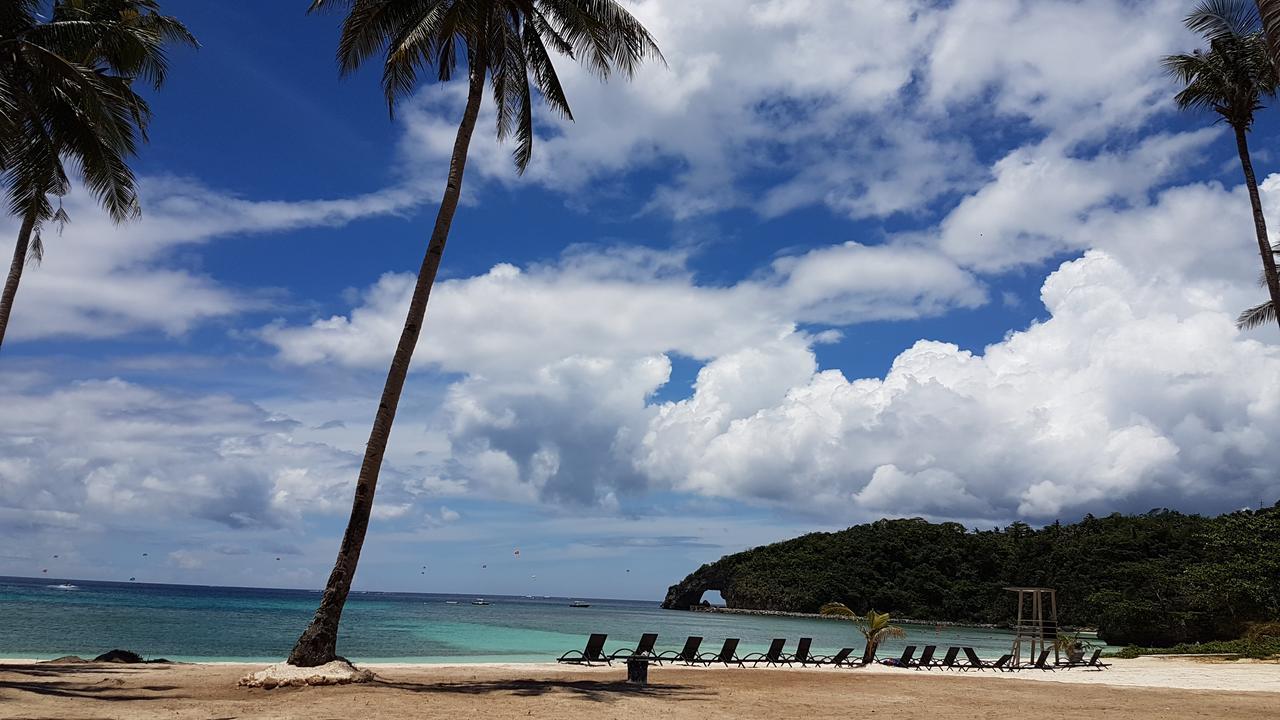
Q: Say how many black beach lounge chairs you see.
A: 14